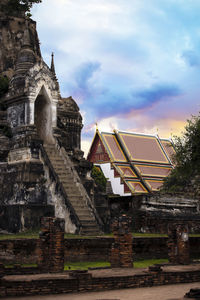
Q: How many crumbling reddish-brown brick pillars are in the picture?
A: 3